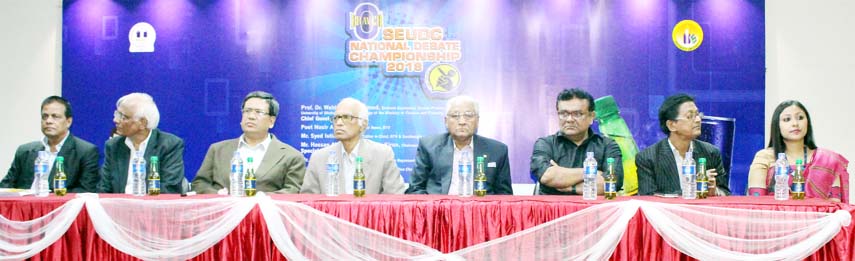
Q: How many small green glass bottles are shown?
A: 8